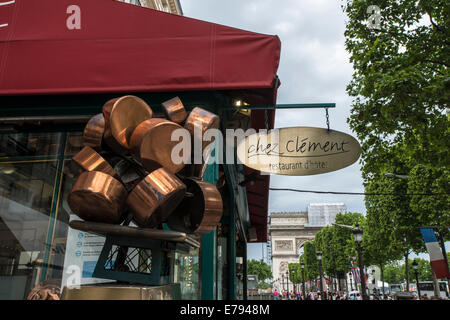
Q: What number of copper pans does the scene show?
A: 9